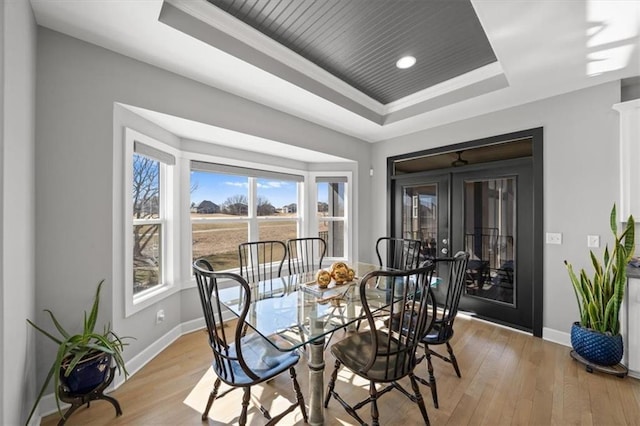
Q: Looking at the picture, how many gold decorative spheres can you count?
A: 3